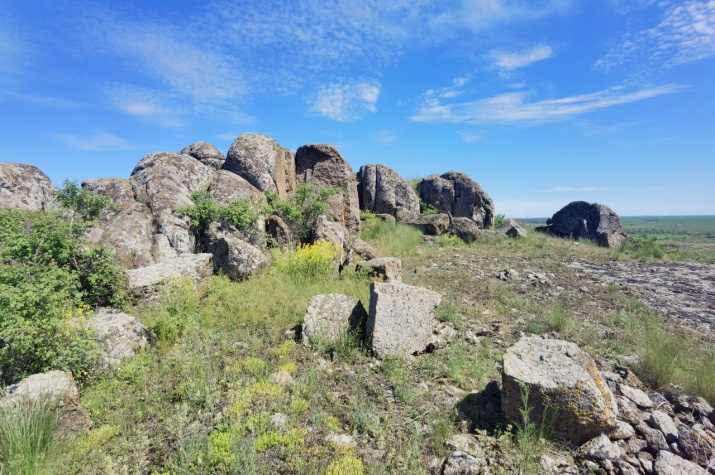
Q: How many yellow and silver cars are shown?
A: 0